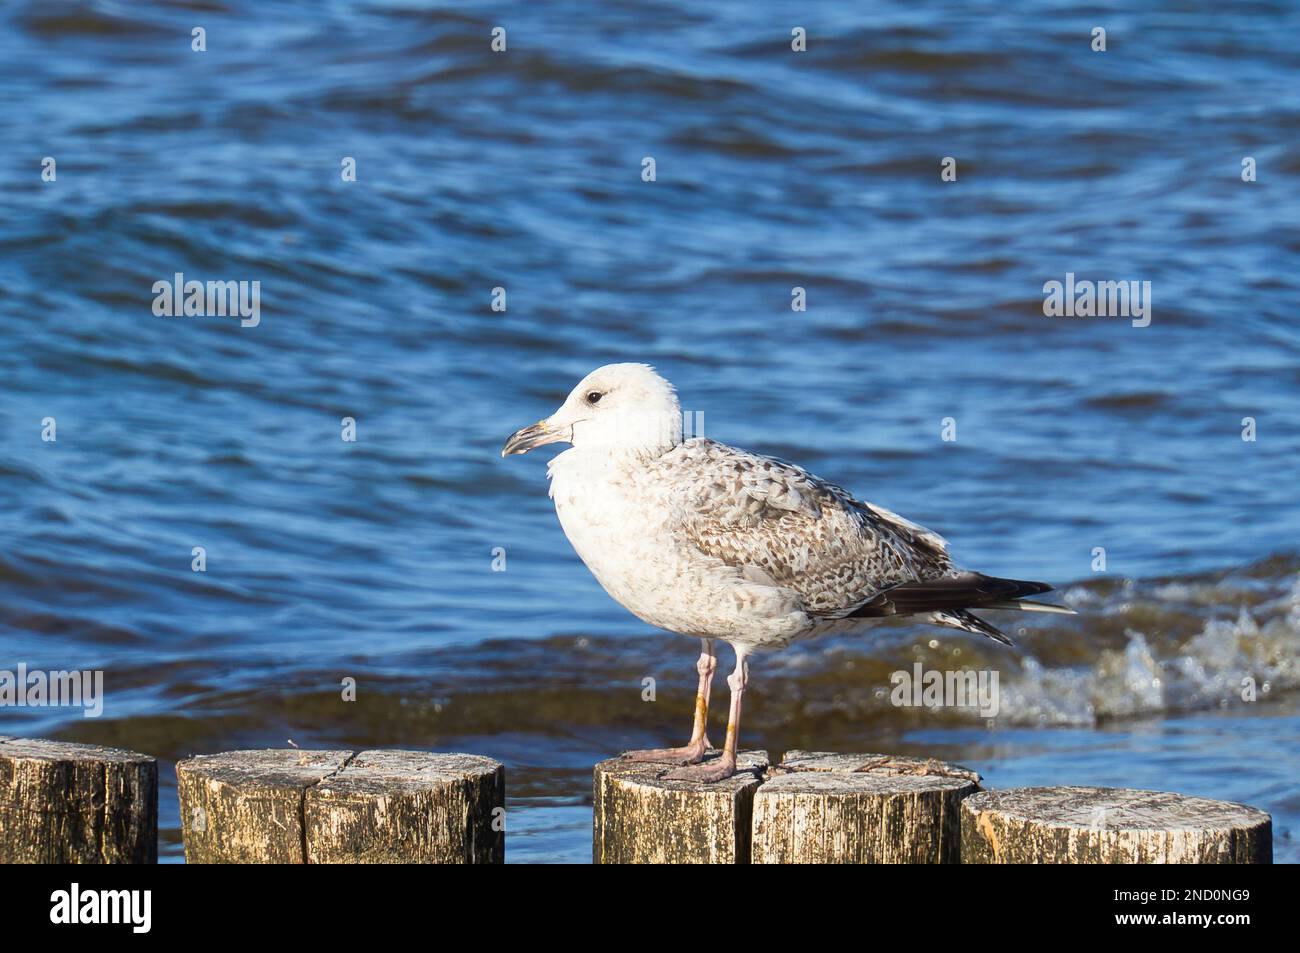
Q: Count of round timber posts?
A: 4